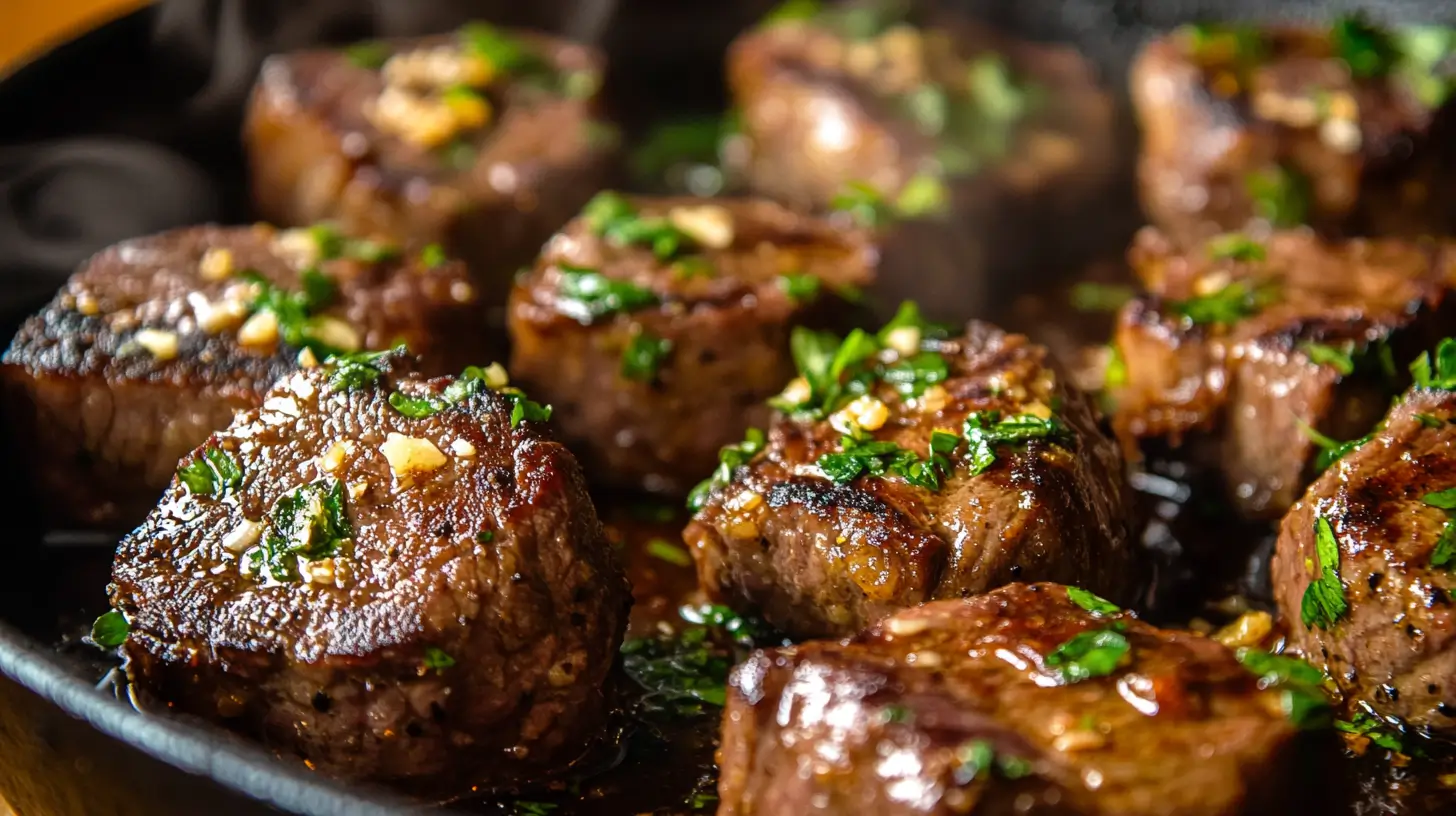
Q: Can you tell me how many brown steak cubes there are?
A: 10